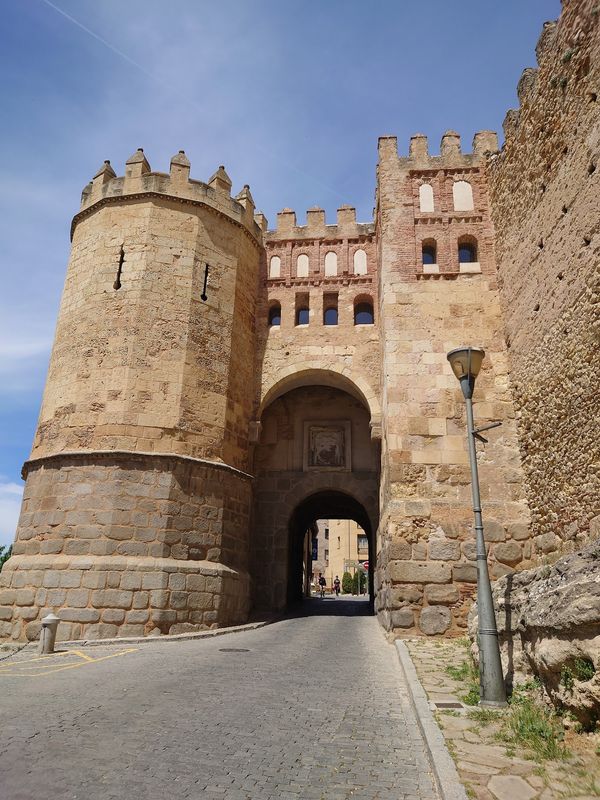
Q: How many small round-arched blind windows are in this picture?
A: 6